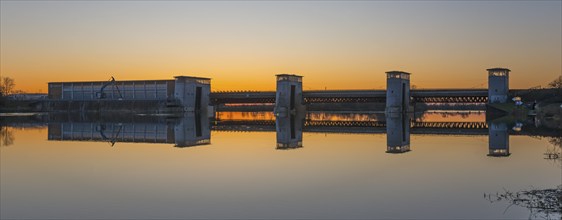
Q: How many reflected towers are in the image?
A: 4